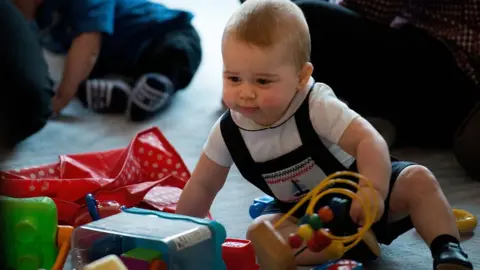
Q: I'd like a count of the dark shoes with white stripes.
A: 2